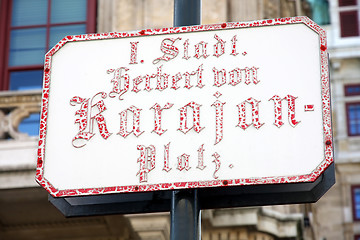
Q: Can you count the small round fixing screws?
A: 8